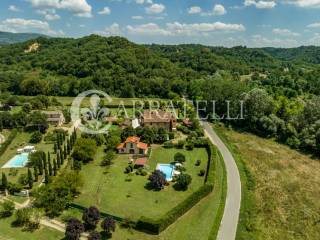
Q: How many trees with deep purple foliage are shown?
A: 5